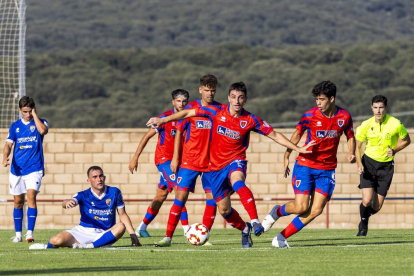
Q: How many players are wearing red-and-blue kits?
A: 4